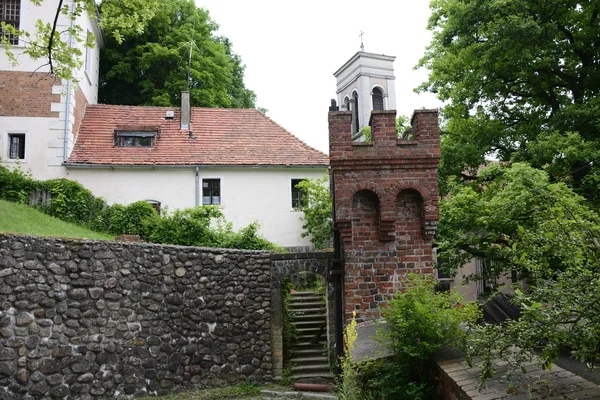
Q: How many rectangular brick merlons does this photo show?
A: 3